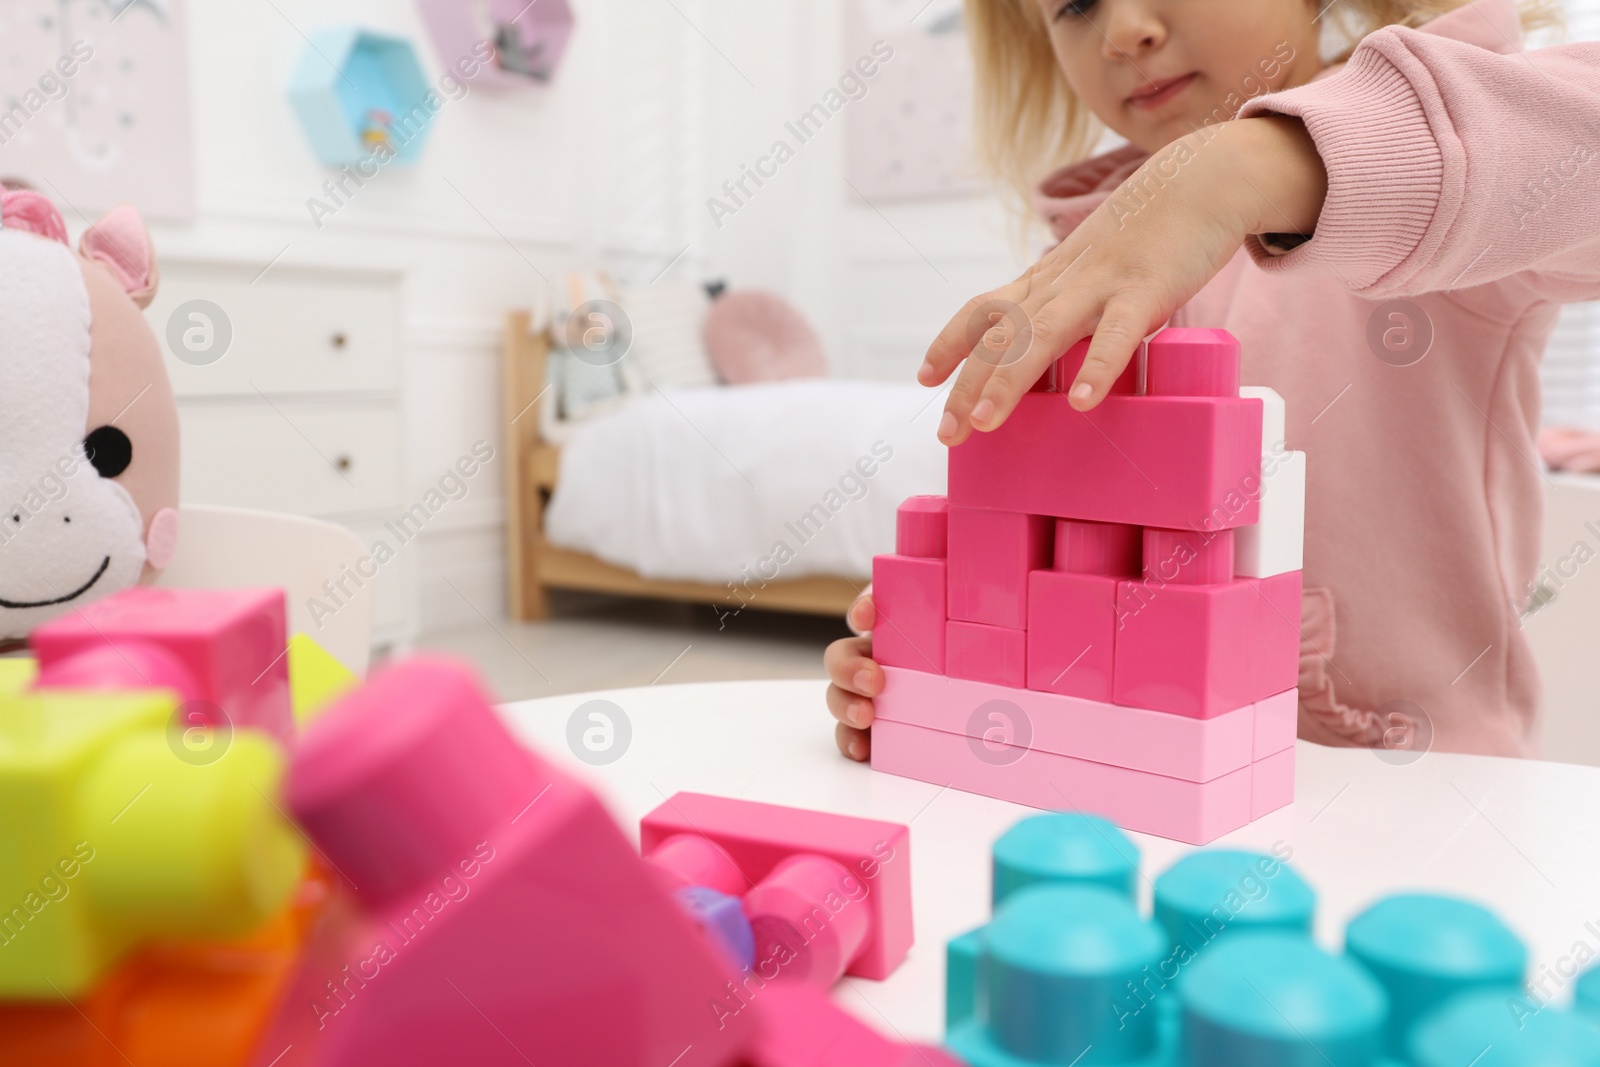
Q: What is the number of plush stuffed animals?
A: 2